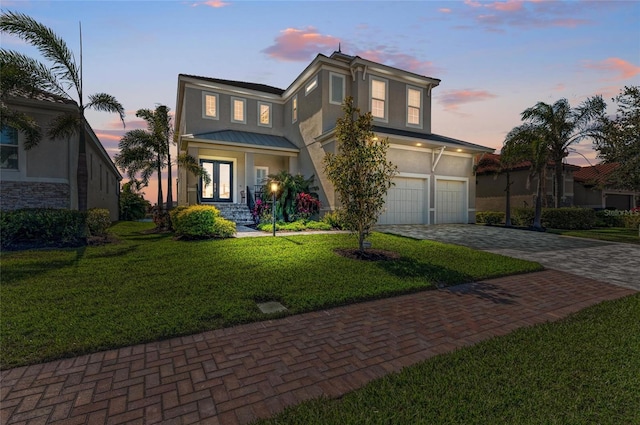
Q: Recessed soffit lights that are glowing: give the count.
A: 3